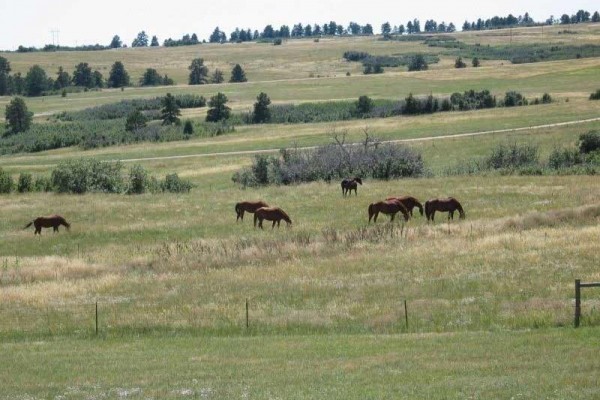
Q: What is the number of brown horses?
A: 6